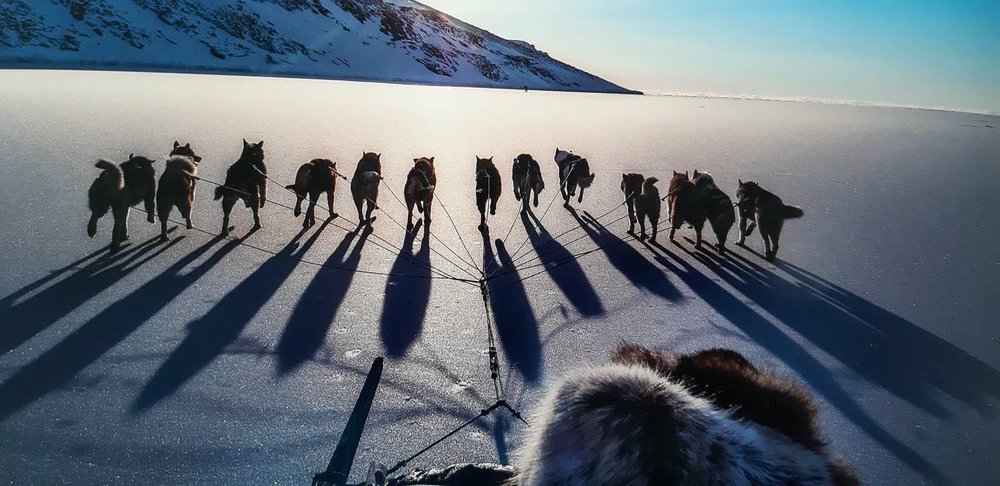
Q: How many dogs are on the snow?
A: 13